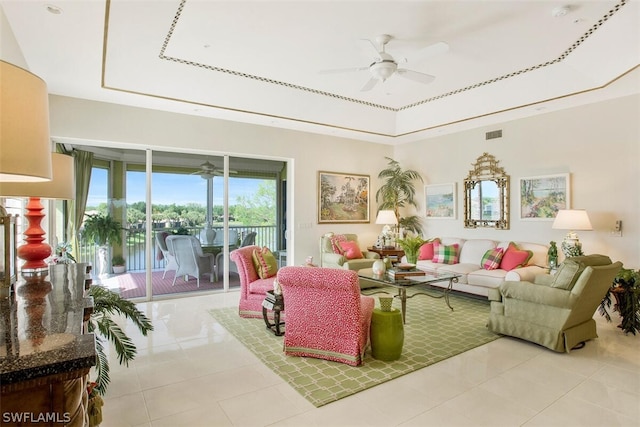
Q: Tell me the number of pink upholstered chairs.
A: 2